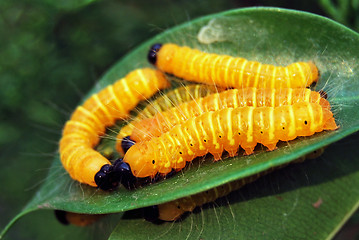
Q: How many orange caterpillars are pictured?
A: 7